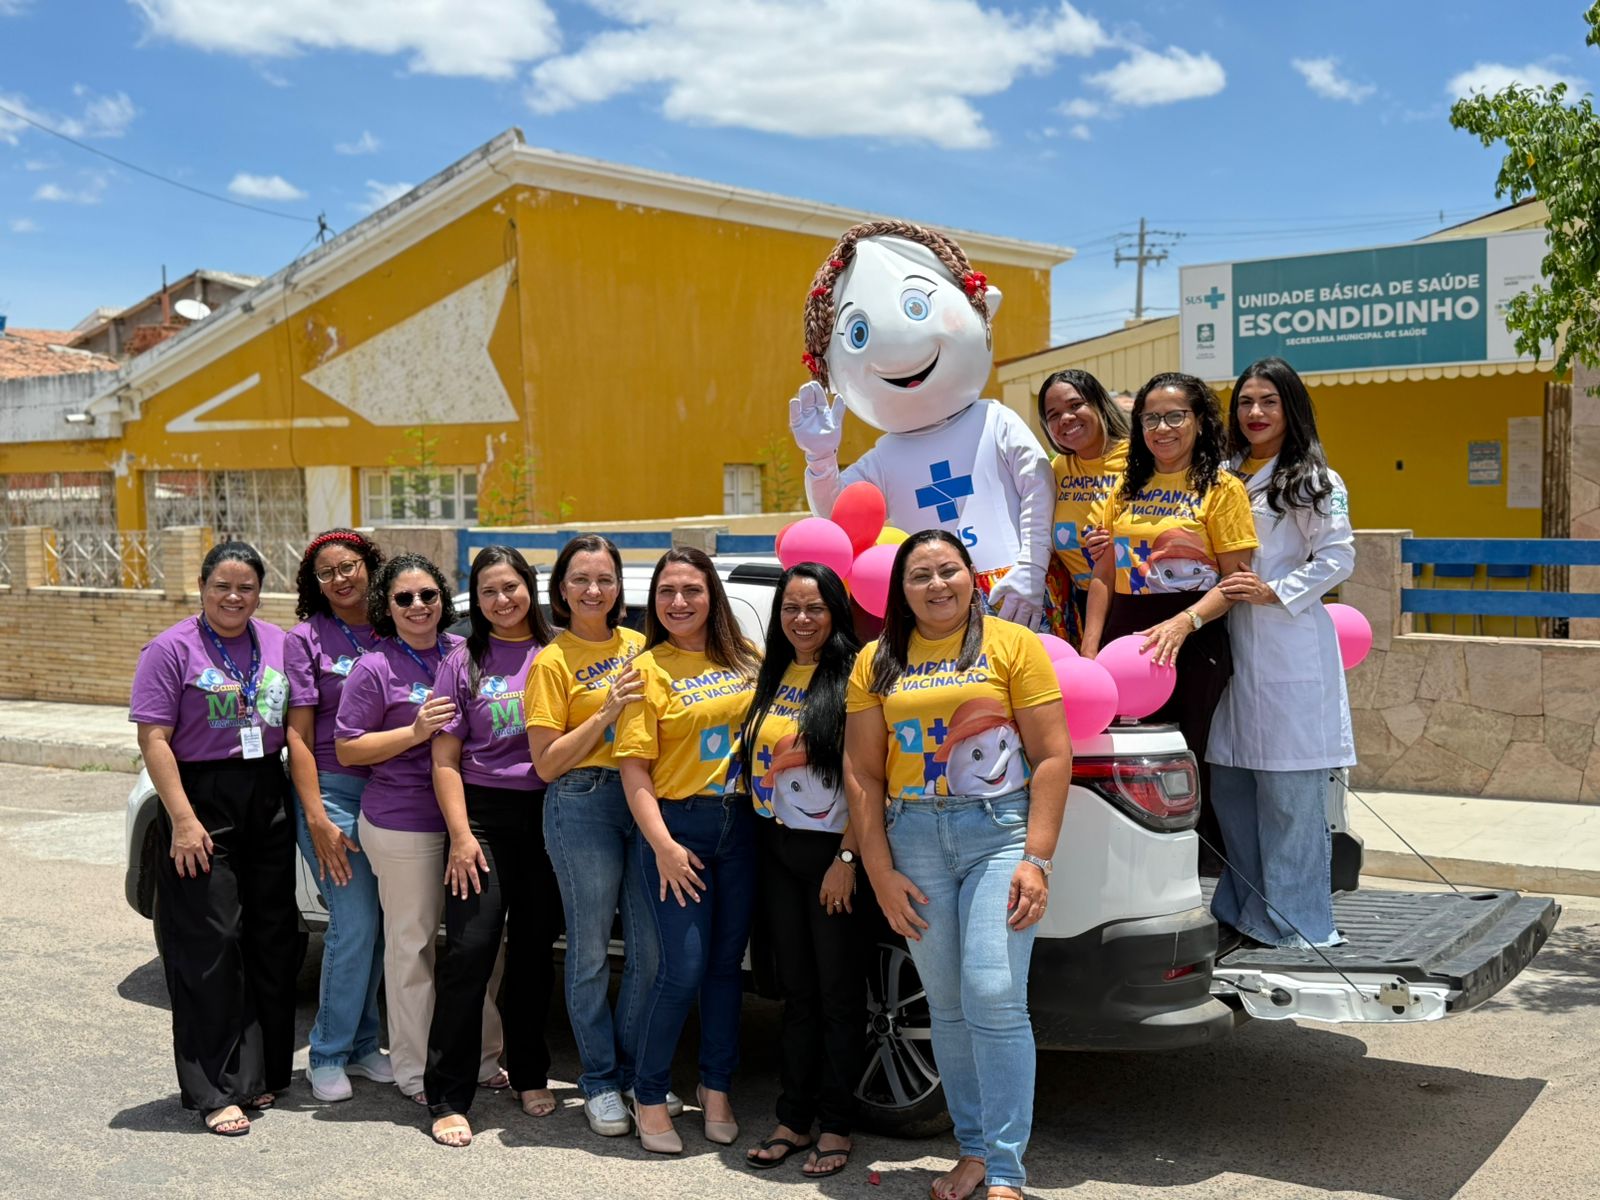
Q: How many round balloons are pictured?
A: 9